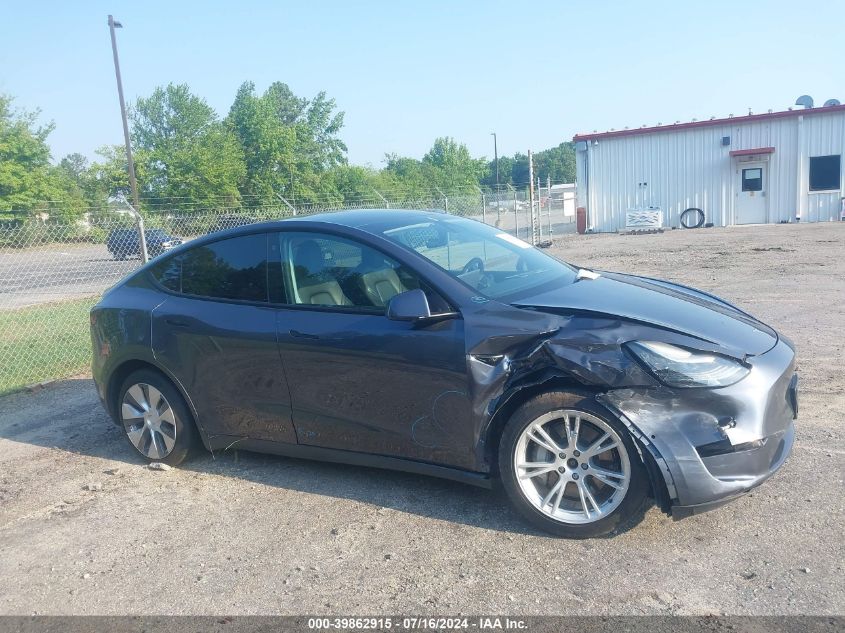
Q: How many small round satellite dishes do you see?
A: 2